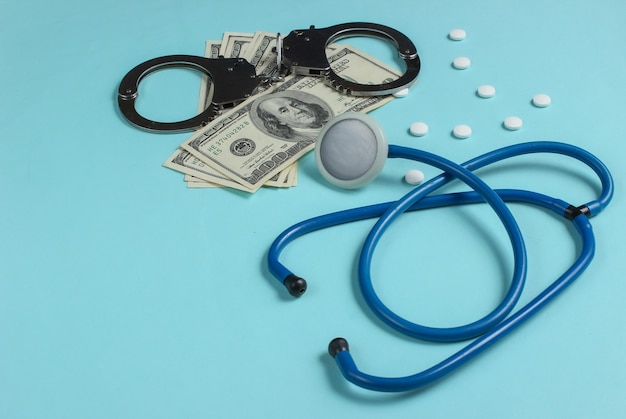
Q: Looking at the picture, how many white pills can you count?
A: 9